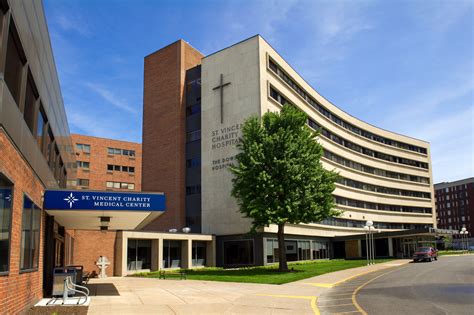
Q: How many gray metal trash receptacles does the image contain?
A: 1